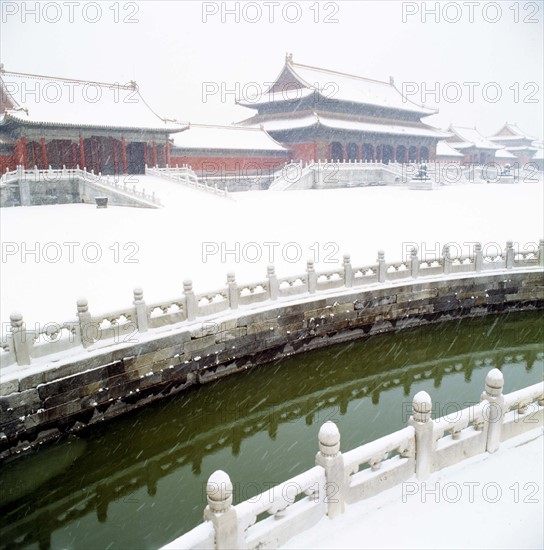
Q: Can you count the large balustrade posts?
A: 4